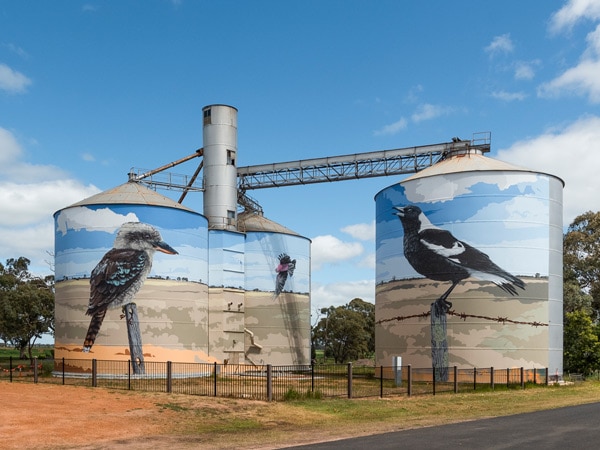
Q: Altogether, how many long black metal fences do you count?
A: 1